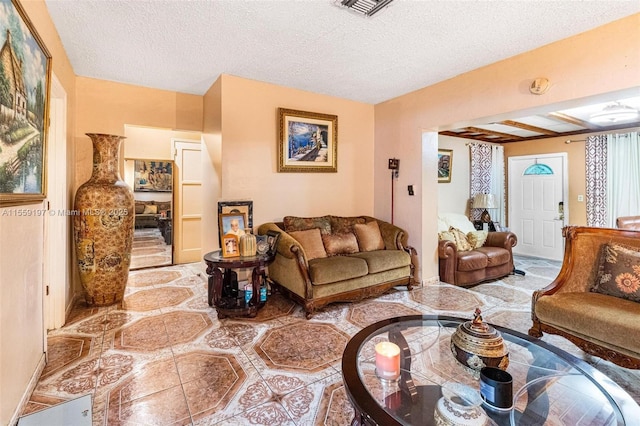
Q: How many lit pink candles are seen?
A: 1